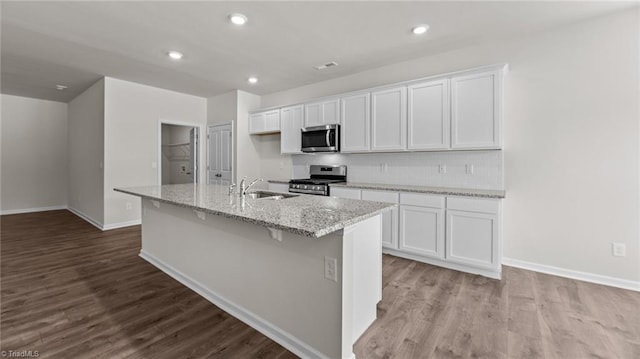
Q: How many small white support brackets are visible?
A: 3